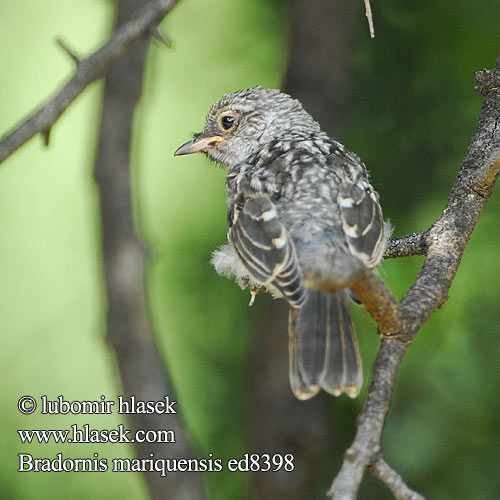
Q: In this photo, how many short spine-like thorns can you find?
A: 3